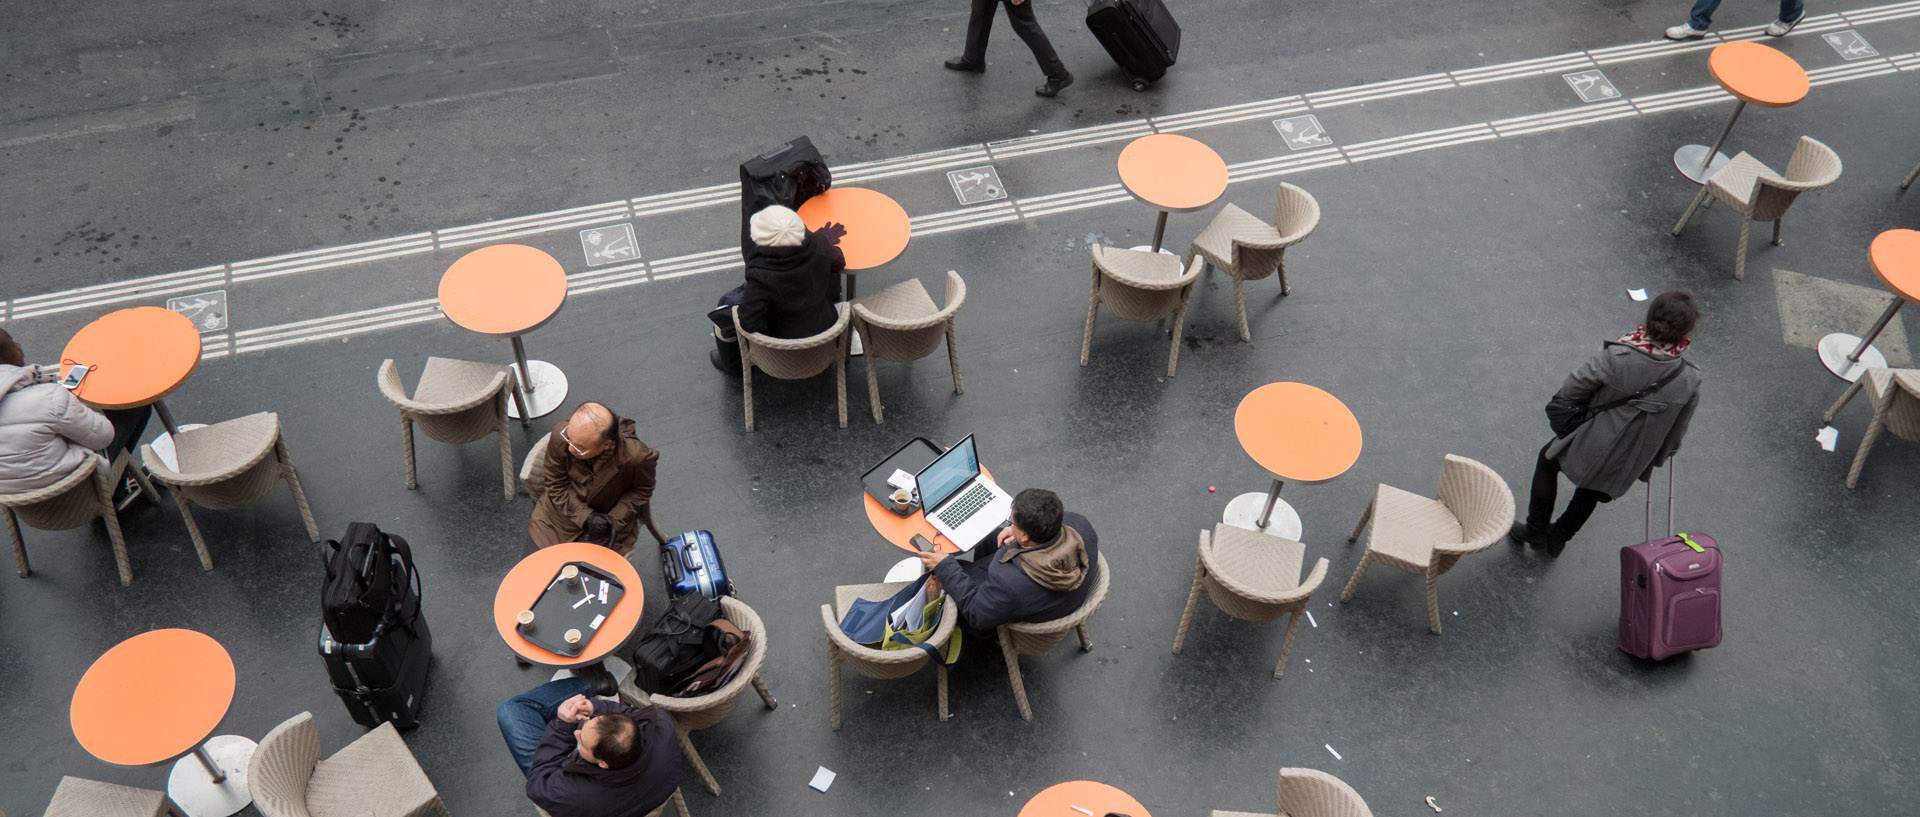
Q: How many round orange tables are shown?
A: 11